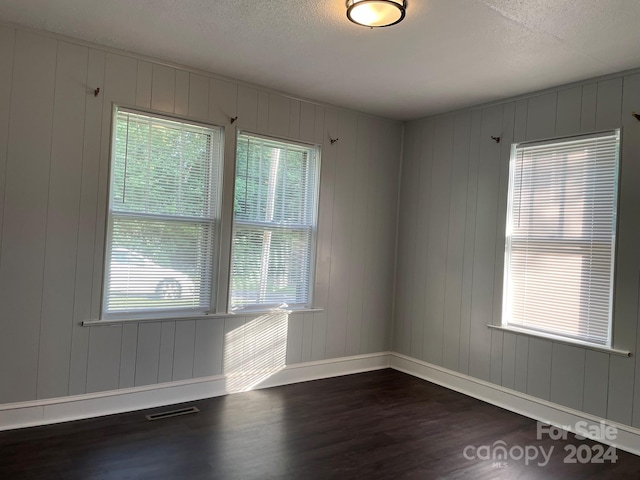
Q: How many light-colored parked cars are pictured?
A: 1